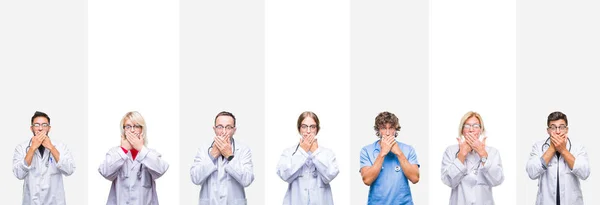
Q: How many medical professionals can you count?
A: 7